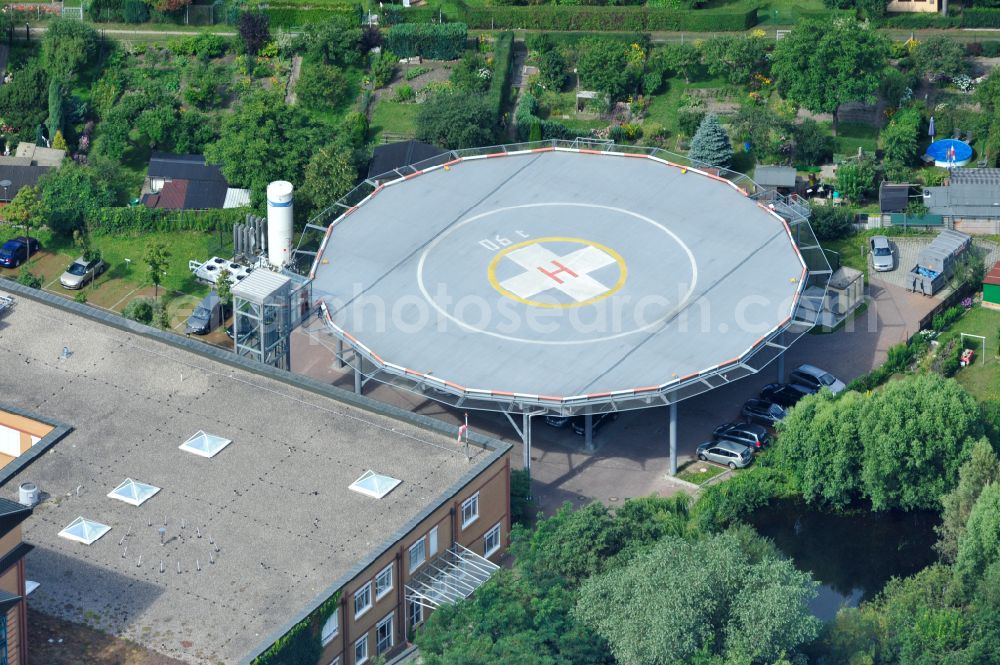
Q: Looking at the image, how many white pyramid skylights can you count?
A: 4